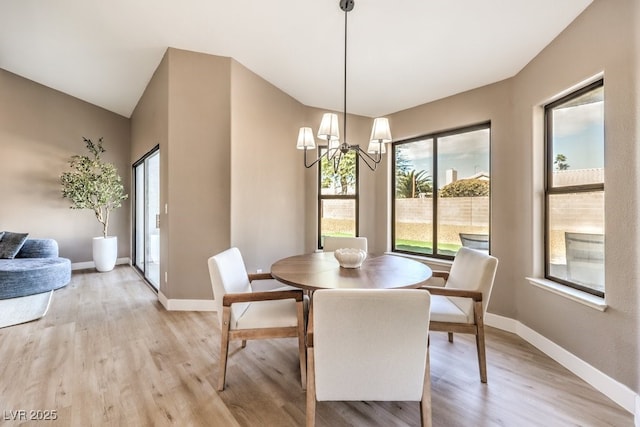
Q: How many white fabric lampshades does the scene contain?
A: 5